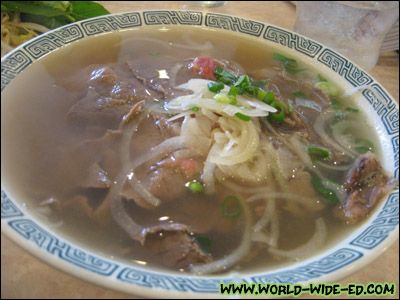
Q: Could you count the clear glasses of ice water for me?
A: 1